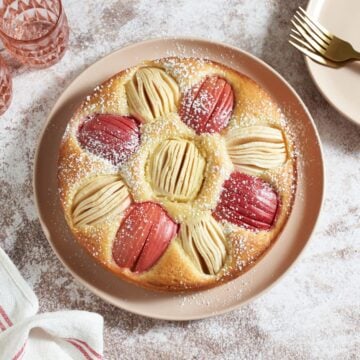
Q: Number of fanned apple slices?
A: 9